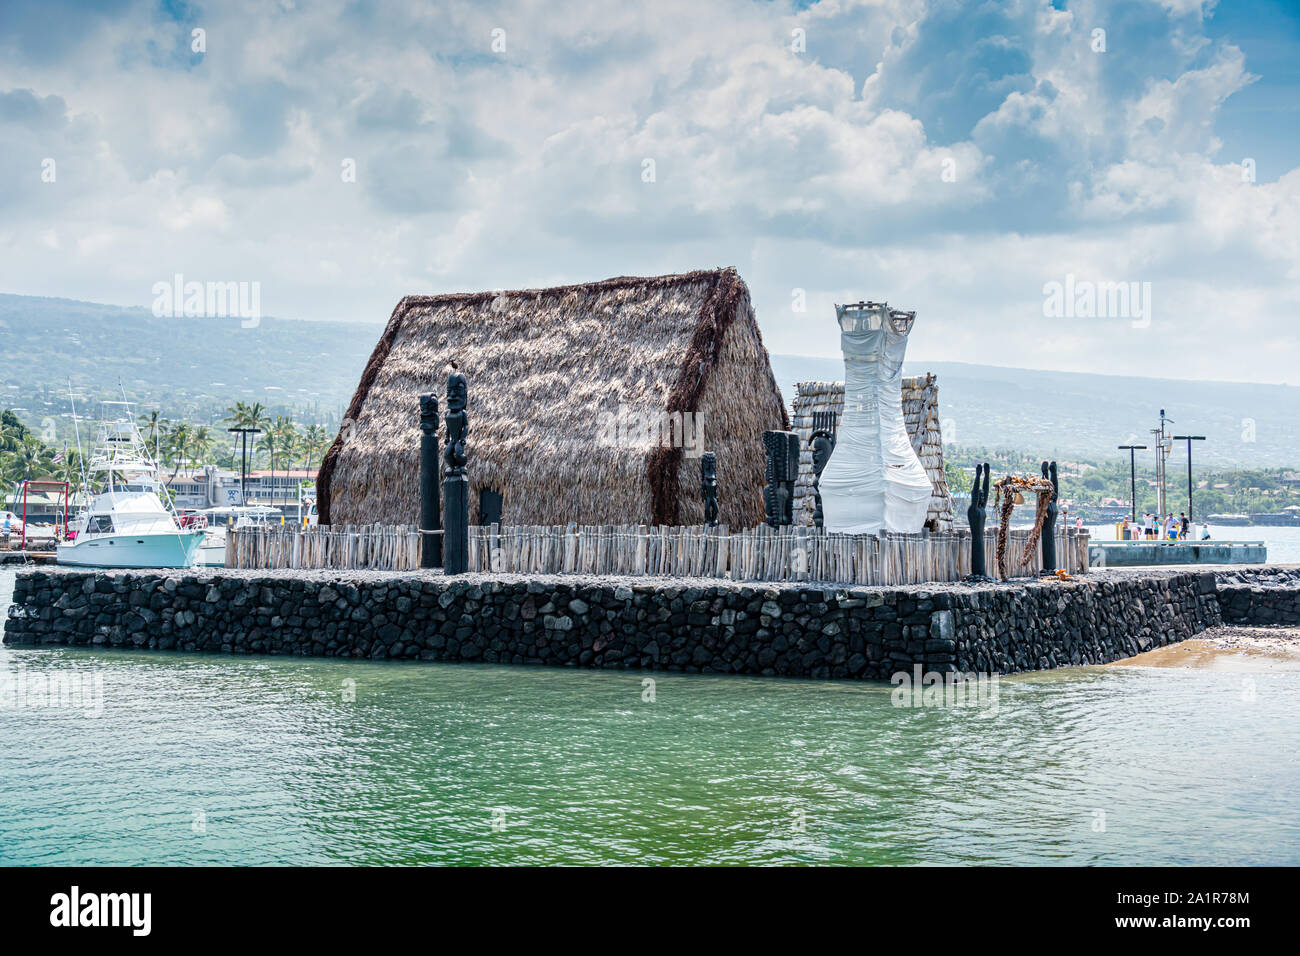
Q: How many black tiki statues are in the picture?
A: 7